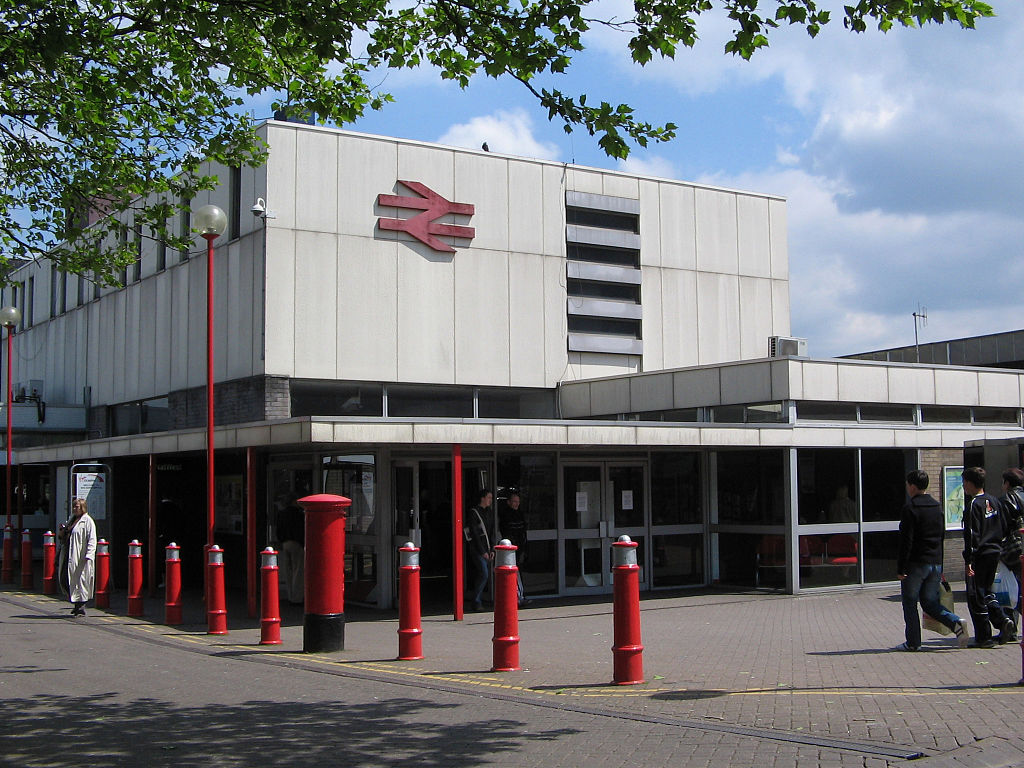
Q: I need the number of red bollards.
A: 11